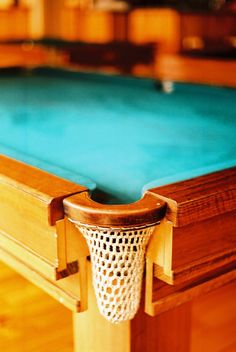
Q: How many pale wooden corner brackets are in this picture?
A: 2